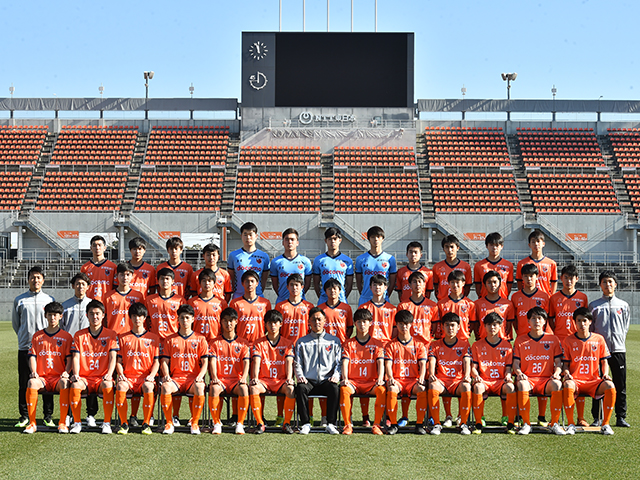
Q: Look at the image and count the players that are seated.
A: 12